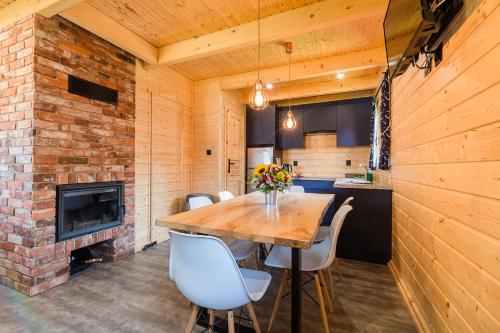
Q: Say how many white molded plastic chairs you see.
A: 6